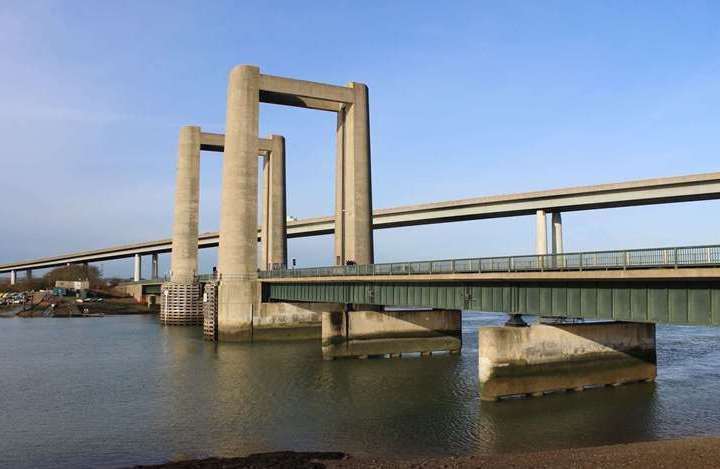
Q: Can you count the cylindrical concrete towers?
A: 4